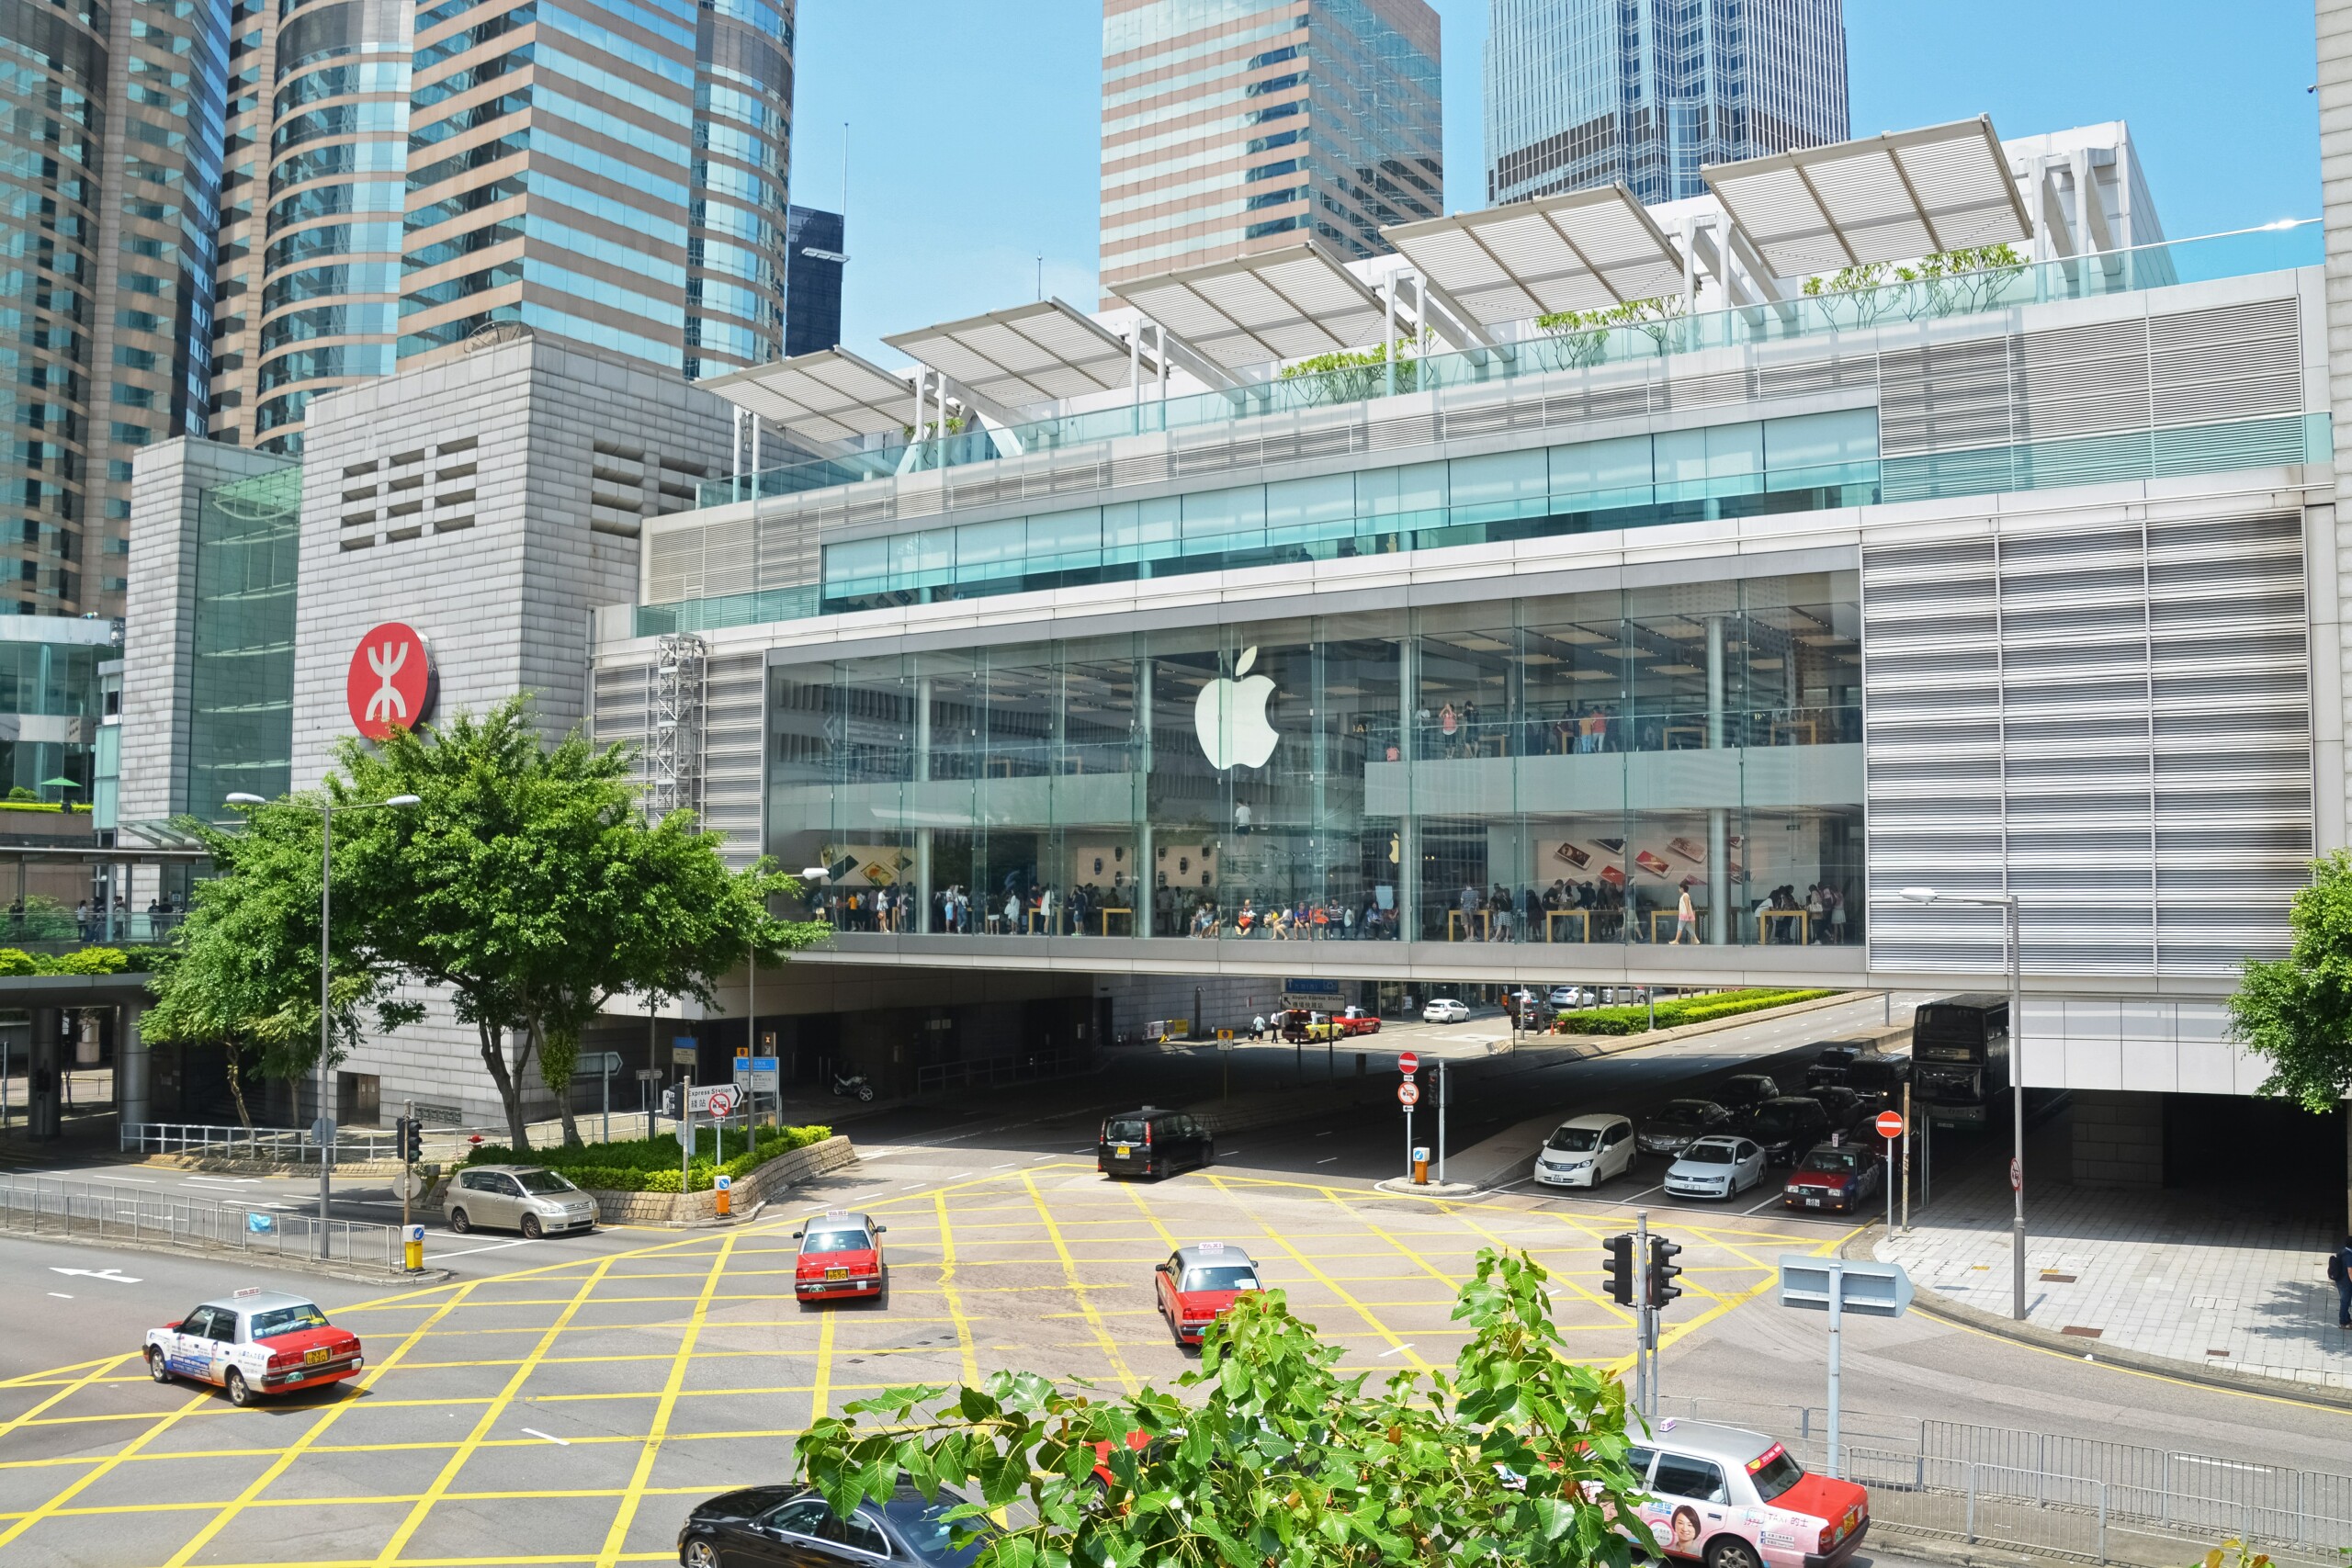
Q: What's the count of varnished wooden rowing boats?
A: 0